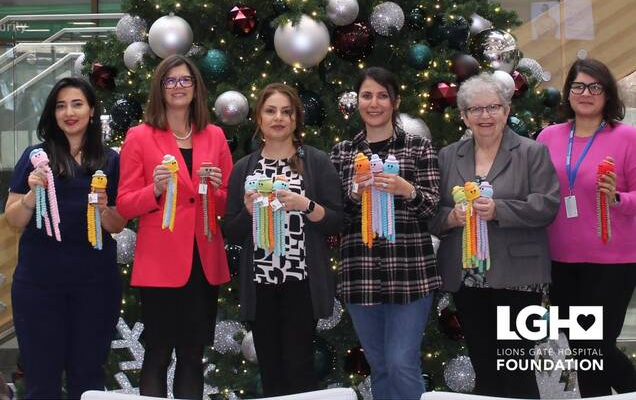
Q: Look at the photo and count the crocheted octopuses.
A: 14